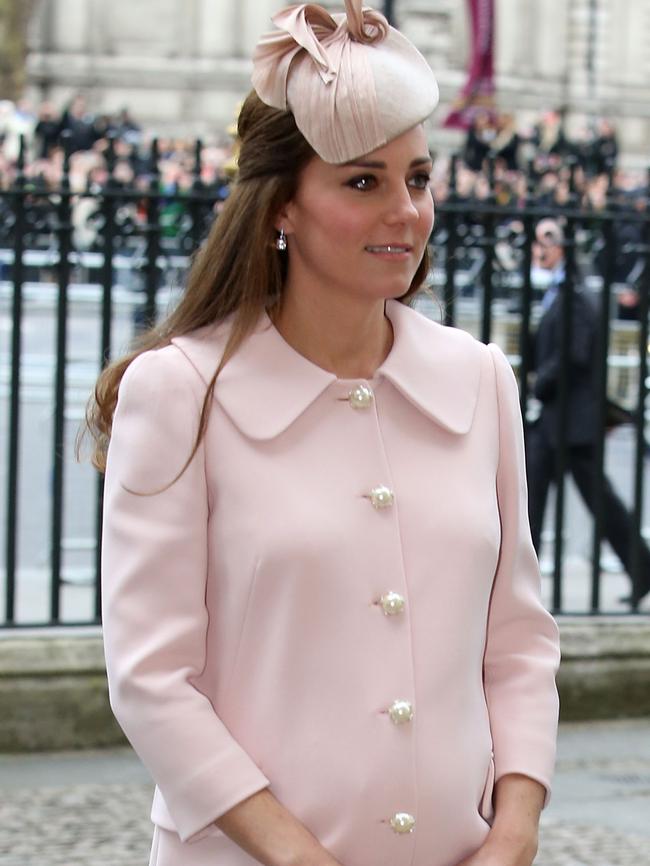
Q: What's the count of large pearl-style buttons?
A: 5